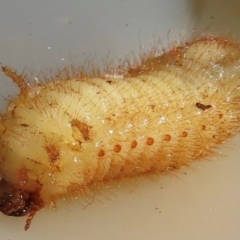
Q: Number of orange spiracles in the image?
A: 8